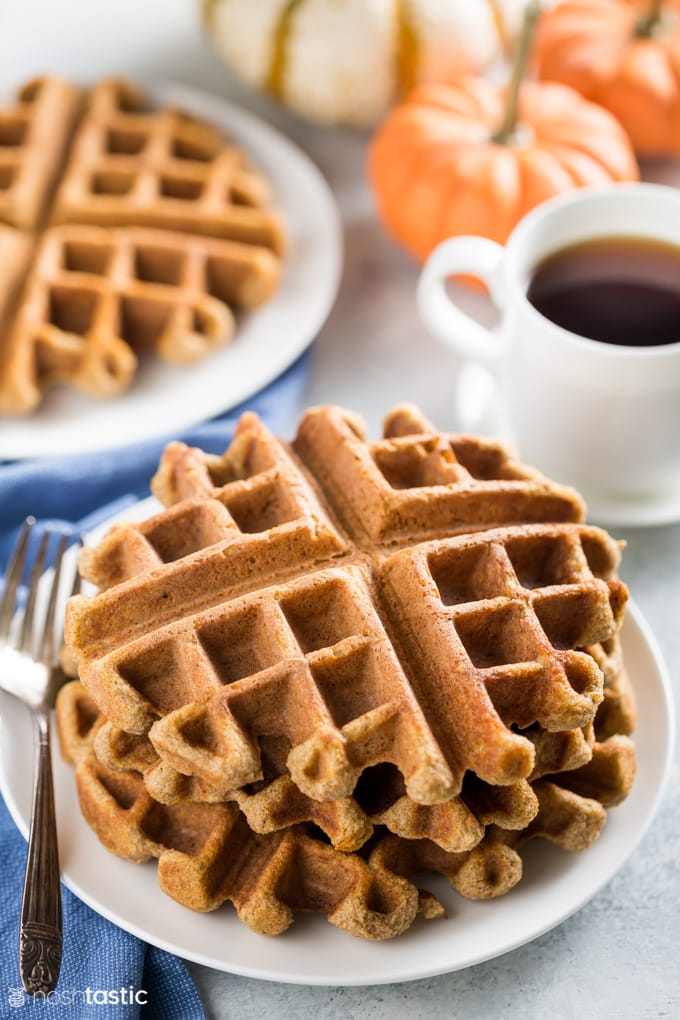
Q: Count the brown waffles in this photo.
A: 4